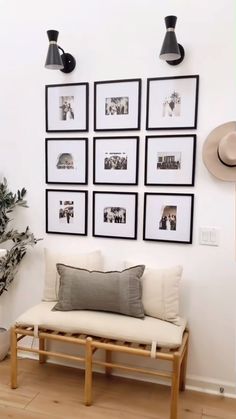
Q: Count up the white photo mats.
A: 9